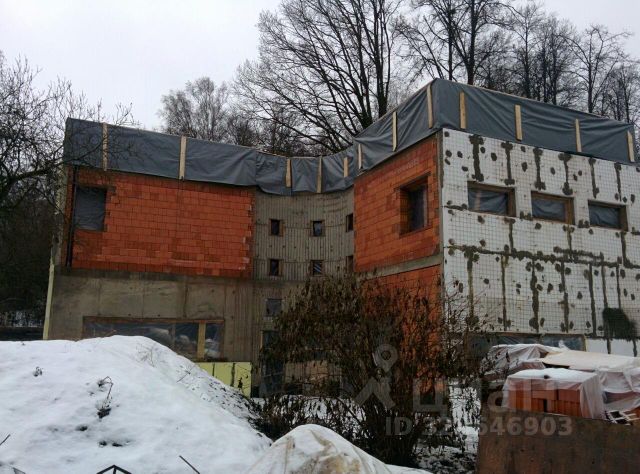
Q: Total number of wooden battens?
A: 12